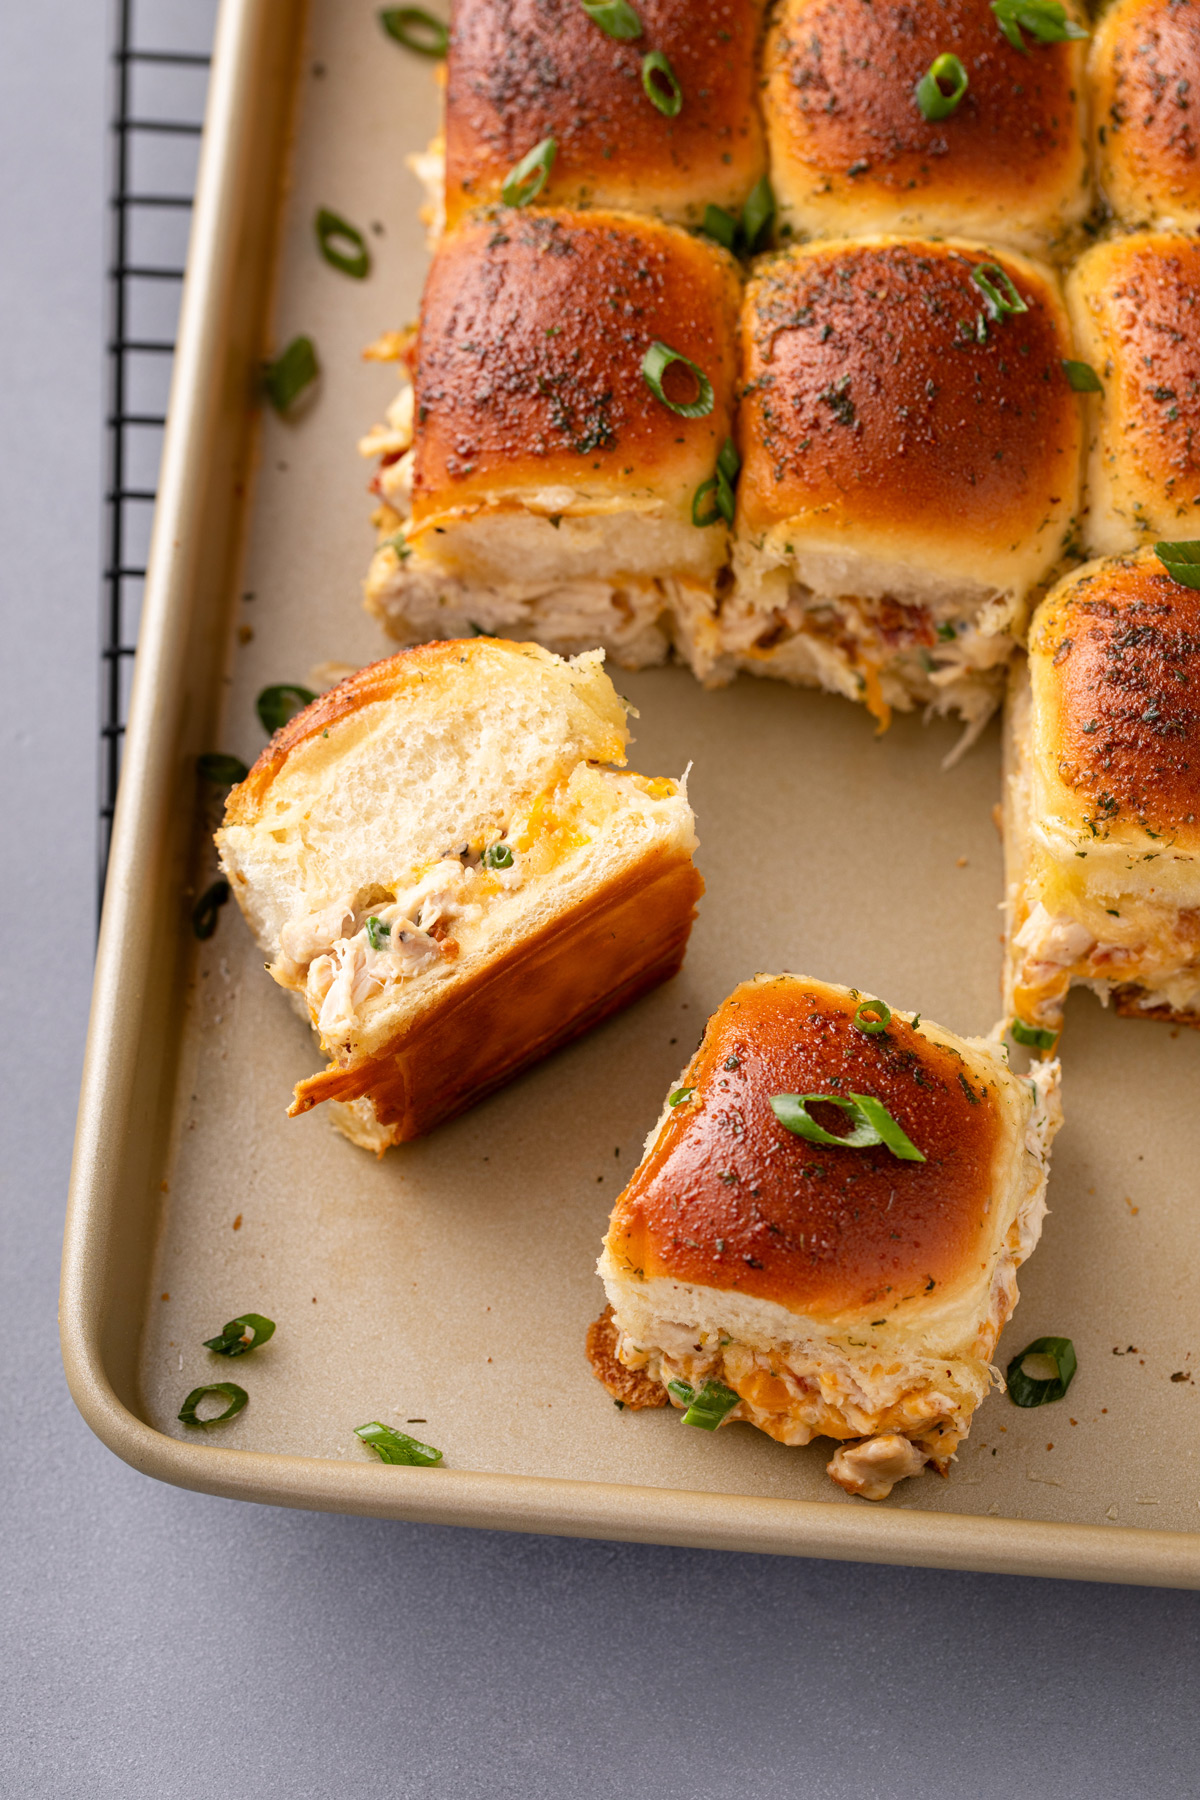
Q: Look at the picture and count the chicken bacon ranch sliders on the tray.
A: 9